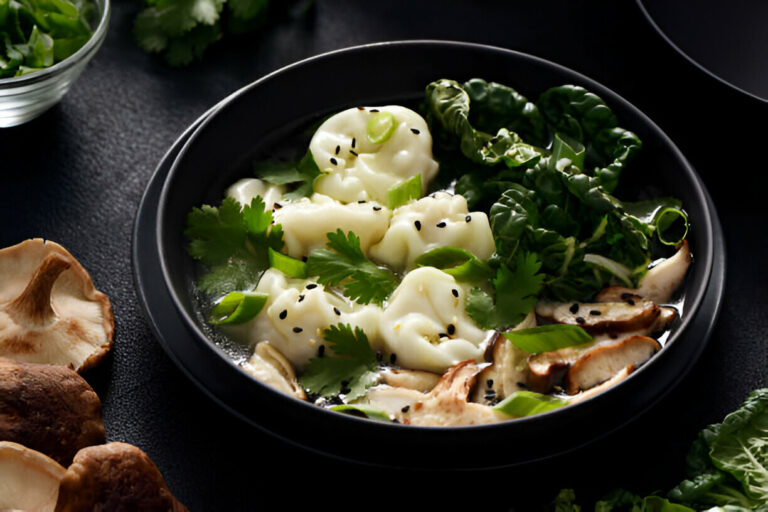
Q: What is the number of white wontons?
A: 6